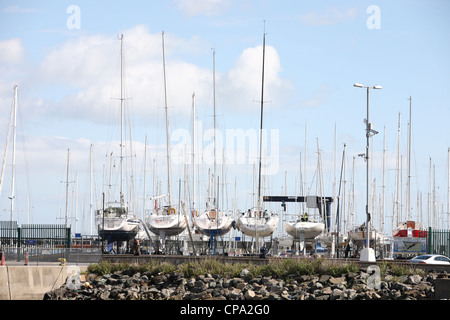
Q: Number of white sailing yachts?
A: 5